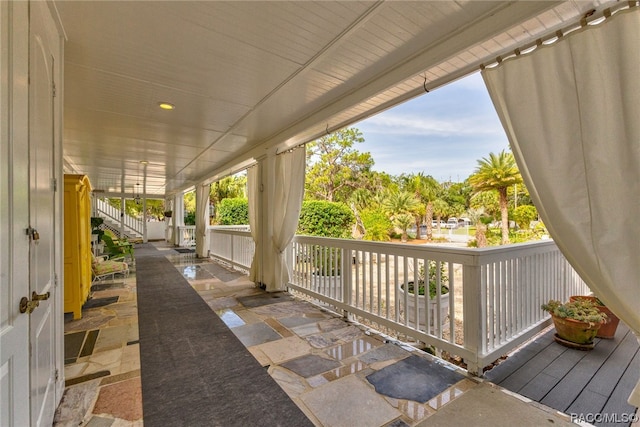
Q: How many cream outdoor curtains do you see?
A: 4